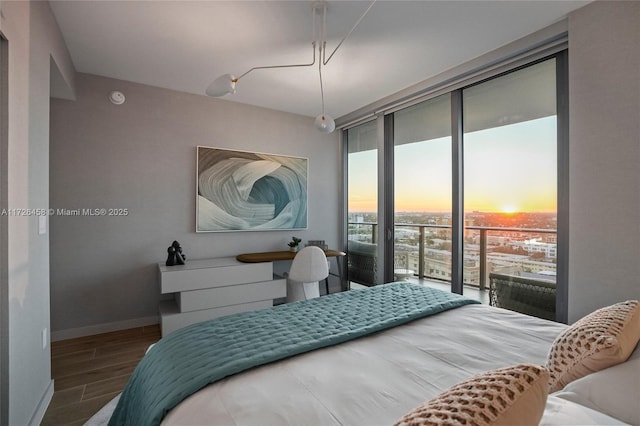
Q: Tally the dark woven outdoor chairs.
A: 2